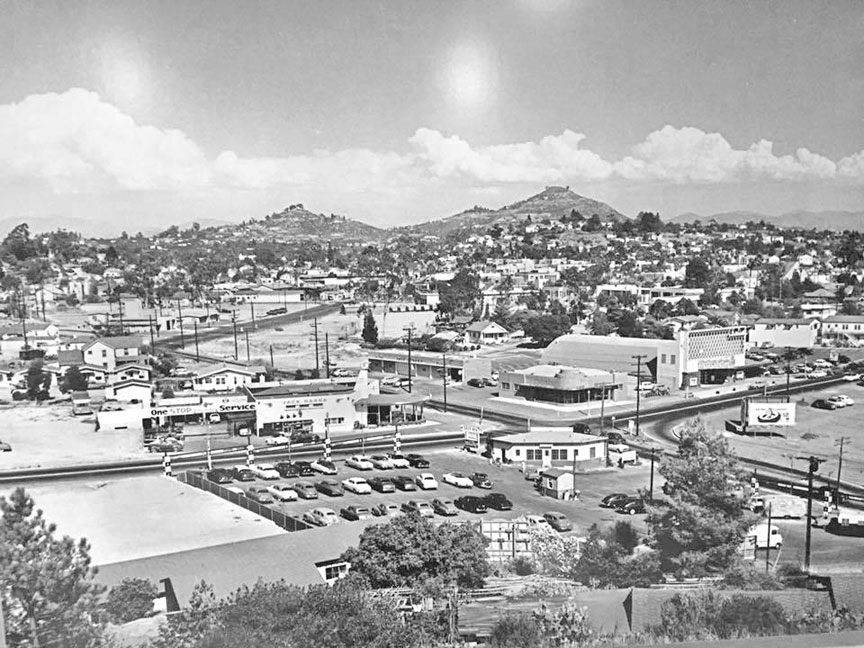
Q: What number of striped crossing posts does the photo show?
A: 6